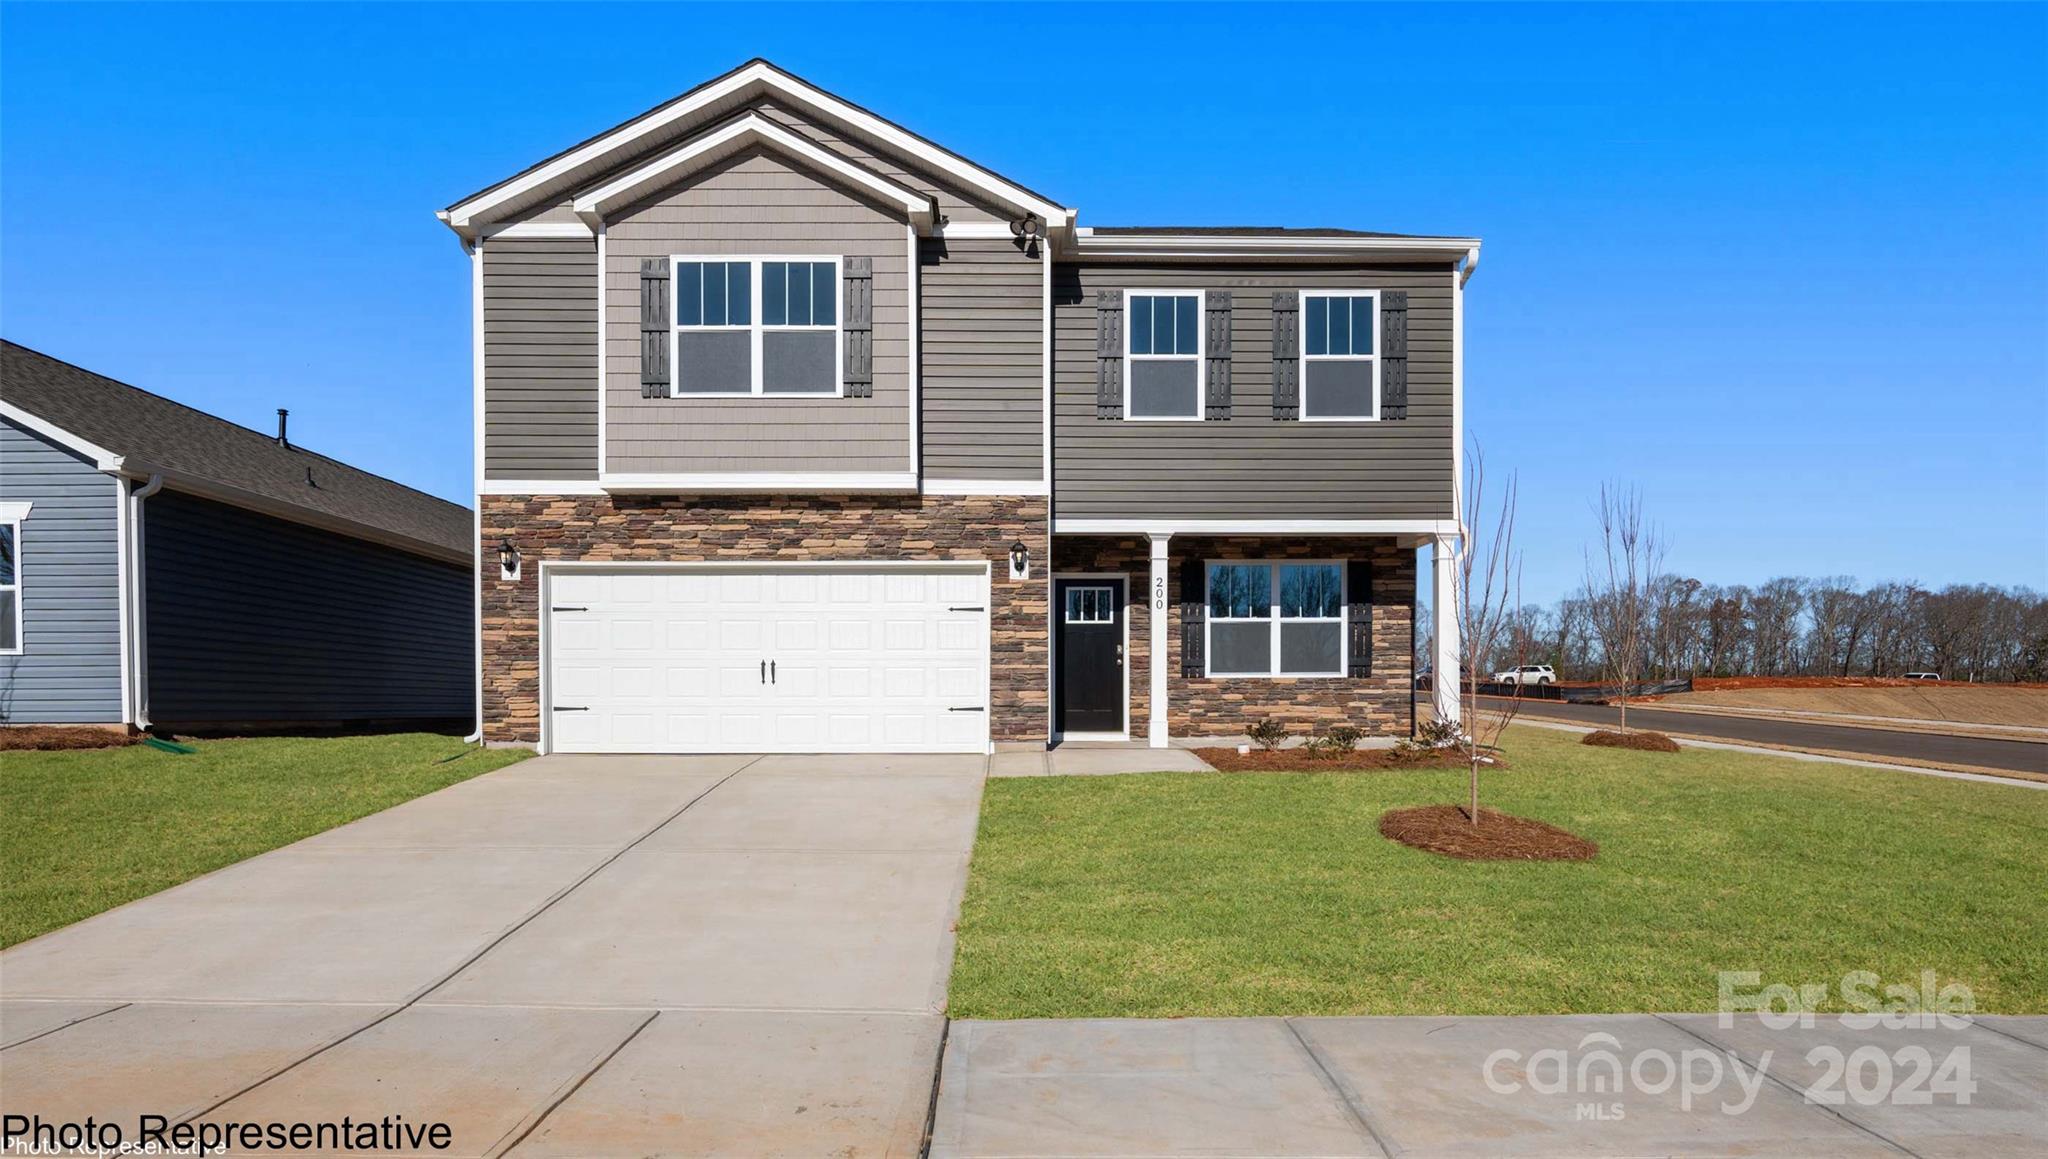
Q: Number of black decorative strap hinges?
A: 4